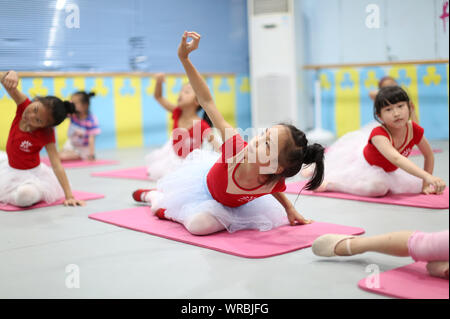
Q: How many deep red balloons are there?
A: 0